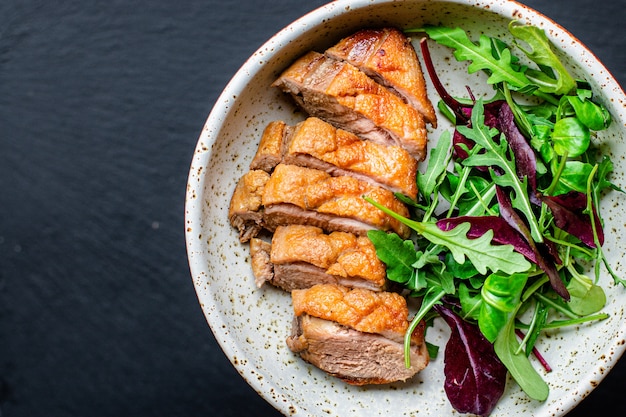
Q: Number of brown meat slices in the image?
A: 6